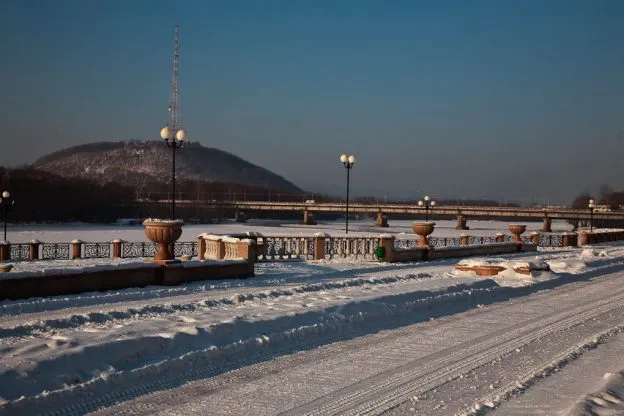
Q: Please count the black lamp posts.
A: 5